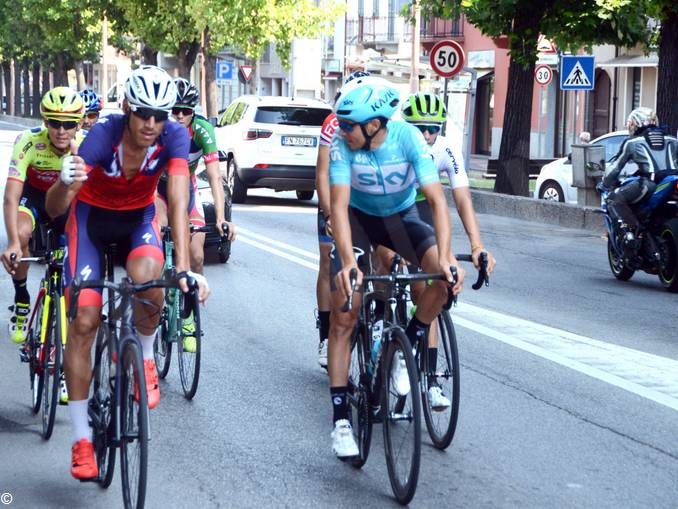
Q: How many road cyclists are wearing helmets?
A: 7